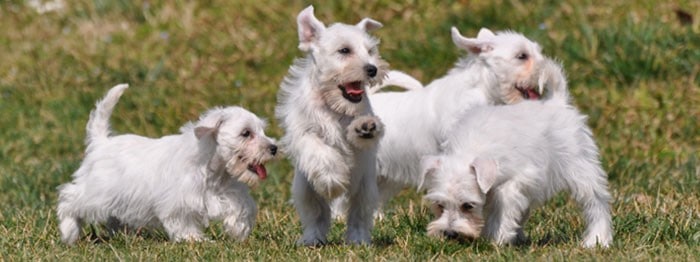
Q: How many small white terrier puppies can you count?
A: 4